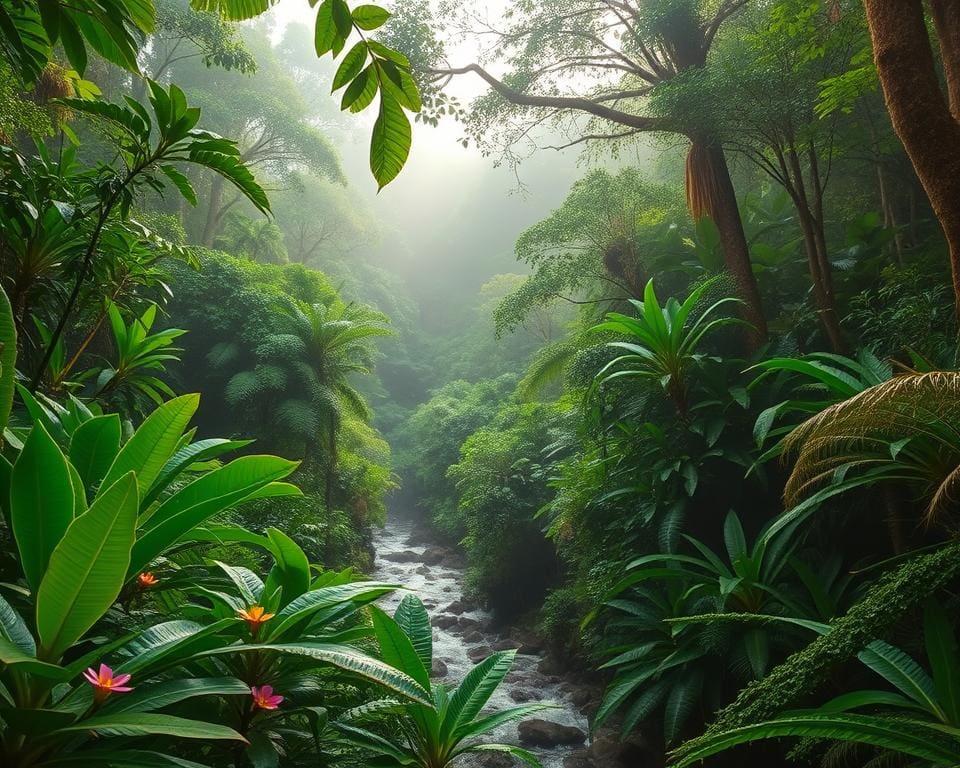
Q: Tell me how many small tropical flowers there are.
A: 4